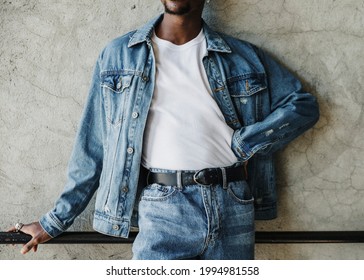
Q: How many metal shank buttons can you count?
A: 6